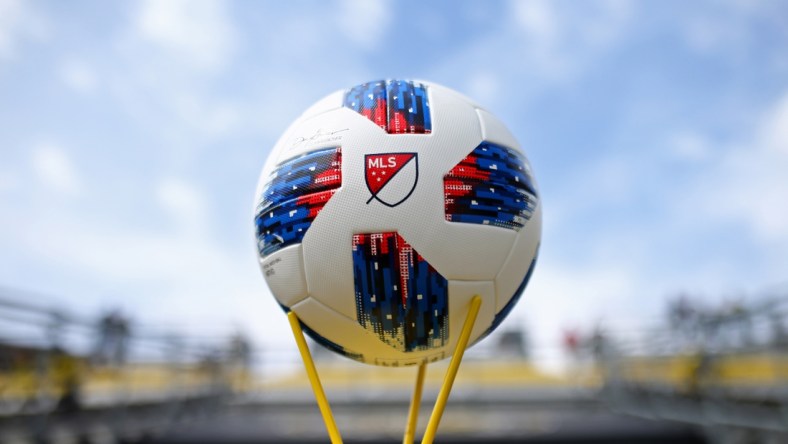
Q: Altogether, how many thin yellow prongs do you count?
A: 3